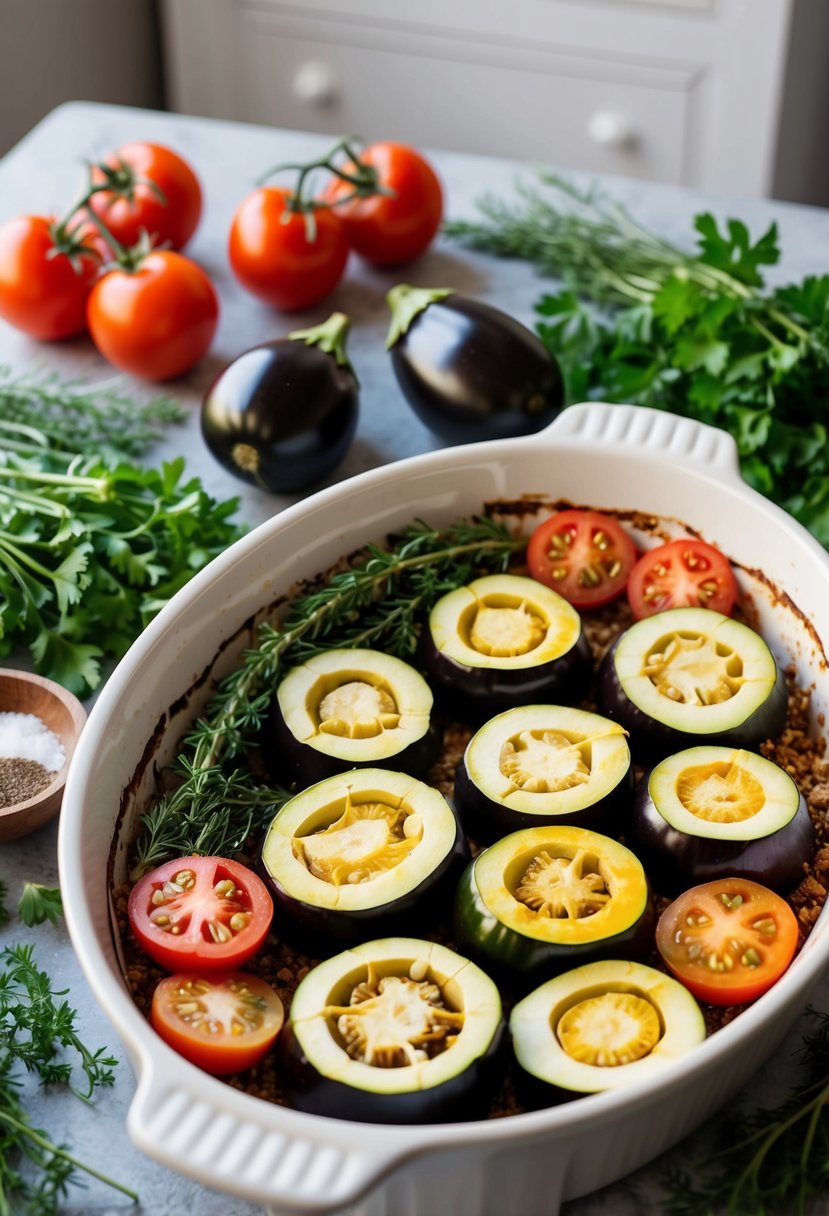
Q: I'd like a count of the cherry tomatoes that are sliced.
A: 5